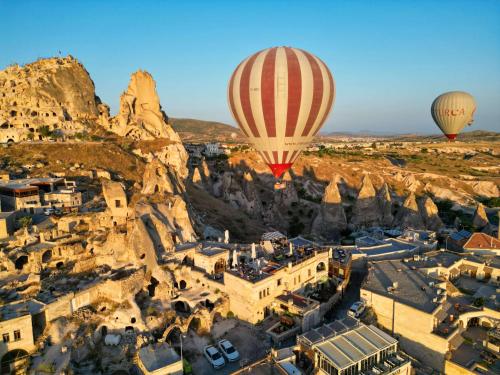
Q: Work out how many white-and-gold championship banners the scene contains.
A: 0